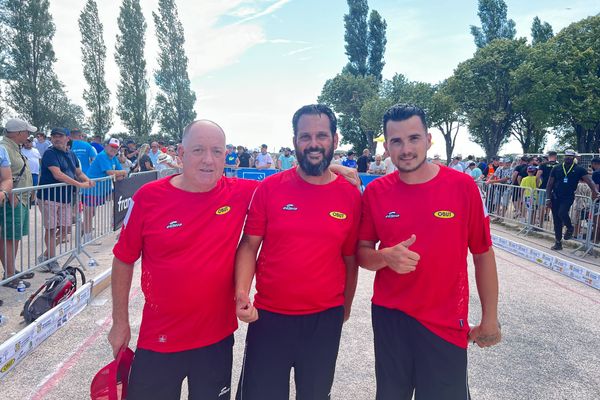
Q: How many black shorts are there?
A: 3